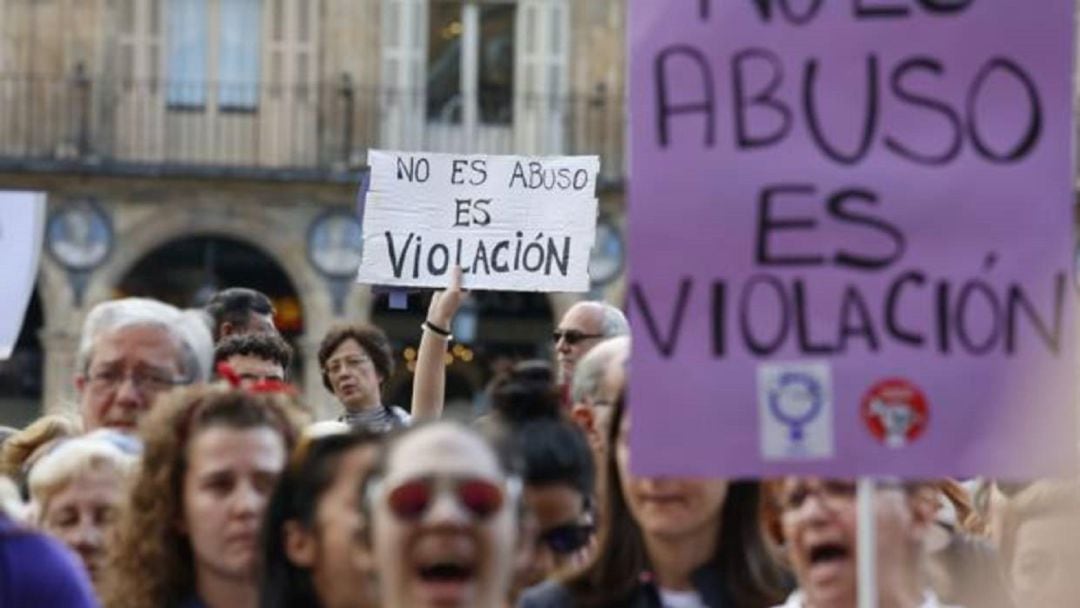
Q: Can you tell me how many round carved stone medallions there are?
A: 3